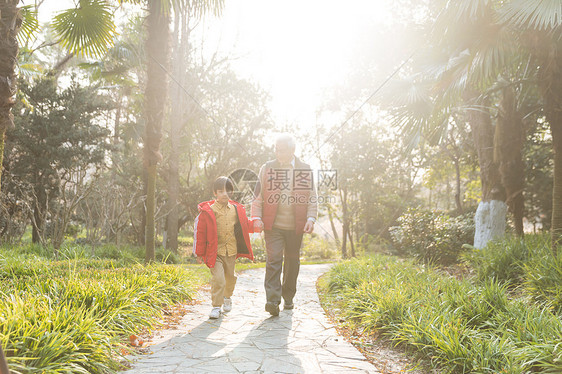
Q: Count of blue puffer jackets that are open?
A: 0